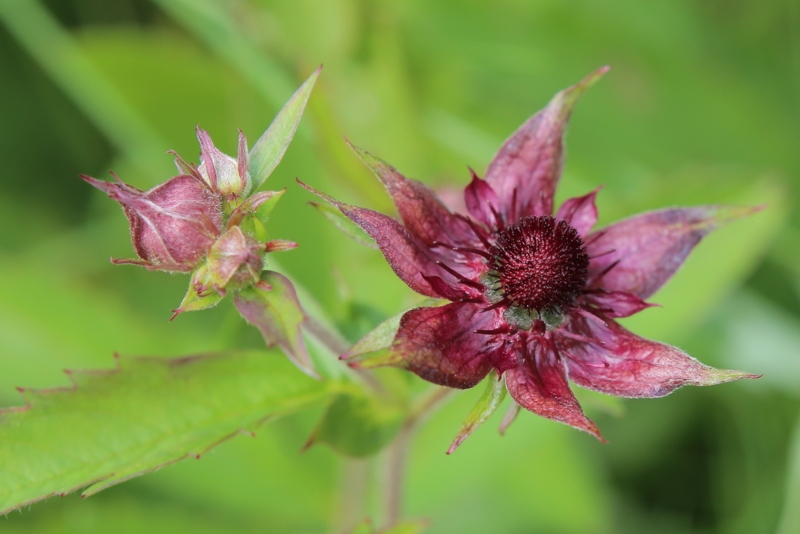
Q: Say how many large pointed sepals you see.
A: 7